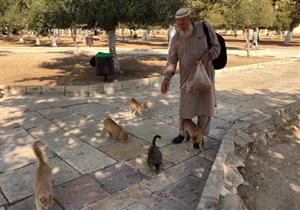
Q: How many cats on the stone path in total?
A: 5